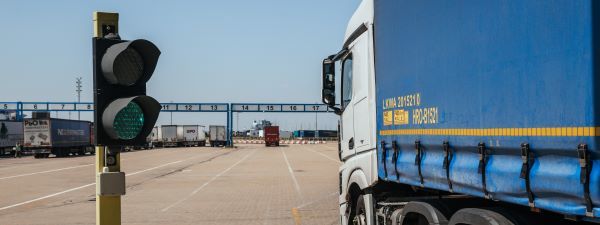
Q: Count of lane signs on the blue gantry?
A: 11